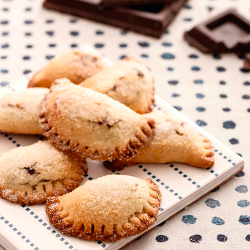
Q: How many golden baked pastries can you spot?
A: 7